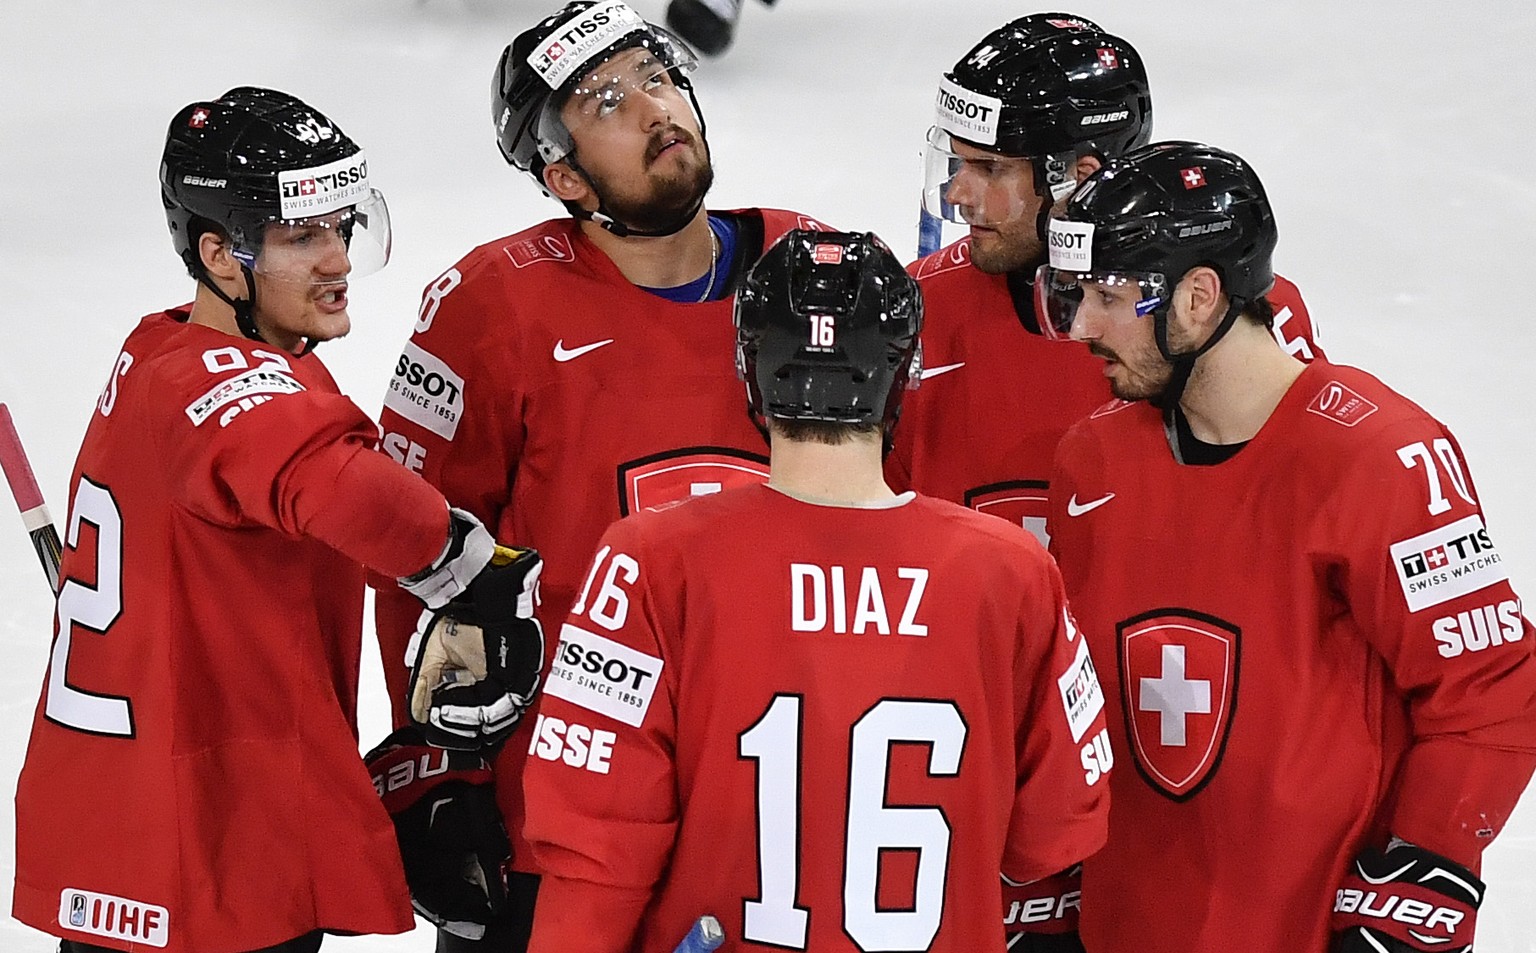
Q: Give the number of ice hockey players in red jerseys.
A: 5